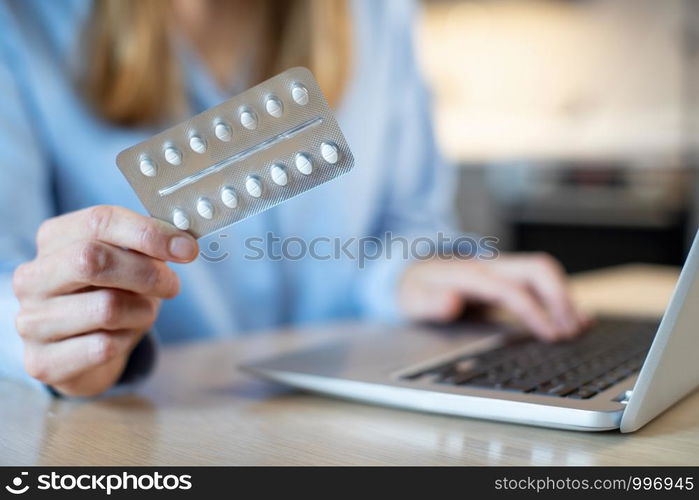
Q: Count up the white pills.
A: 14